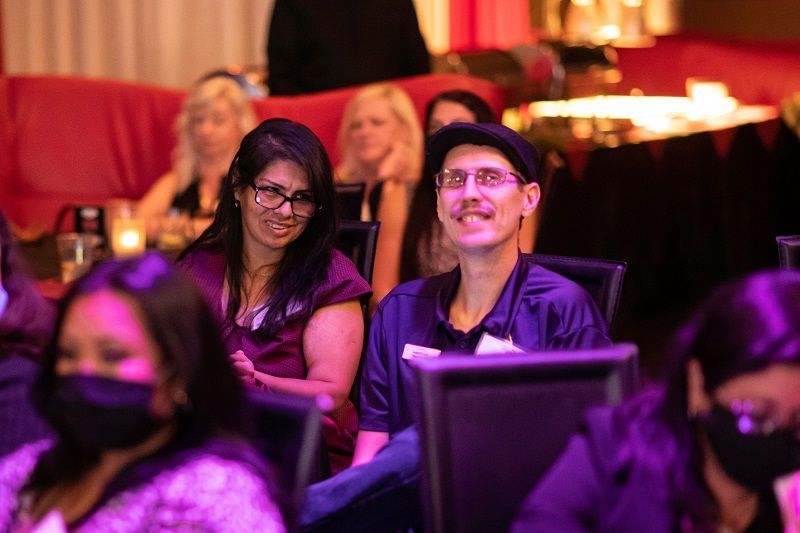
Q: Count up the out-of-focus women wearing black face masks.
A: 2